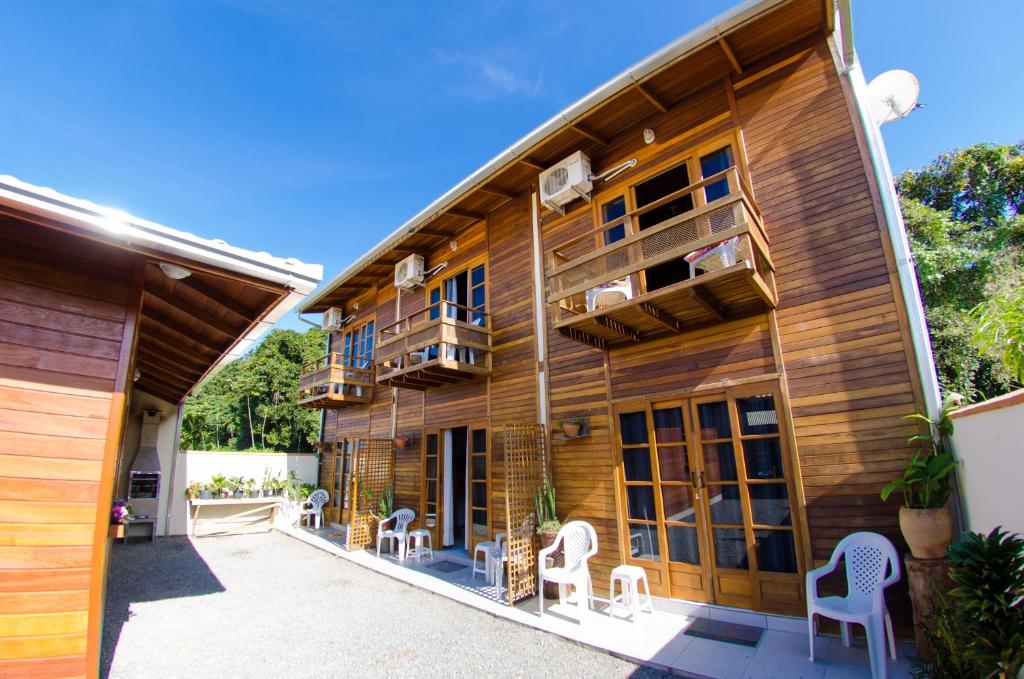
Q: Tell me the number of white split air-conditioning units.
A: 3